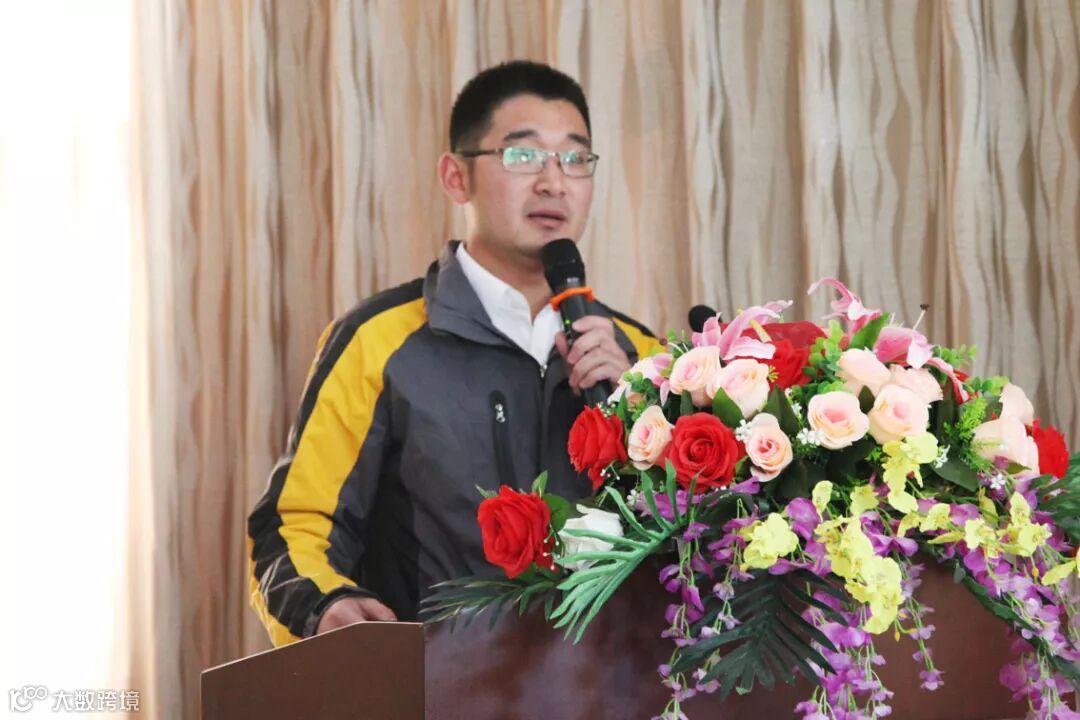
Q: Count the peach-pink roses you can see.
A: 10